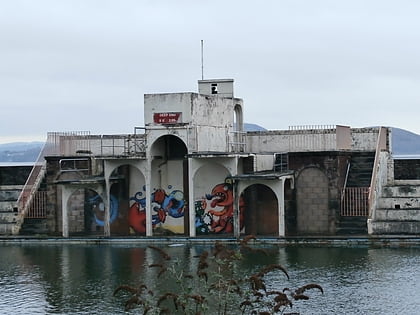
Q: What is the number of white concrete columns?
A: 6